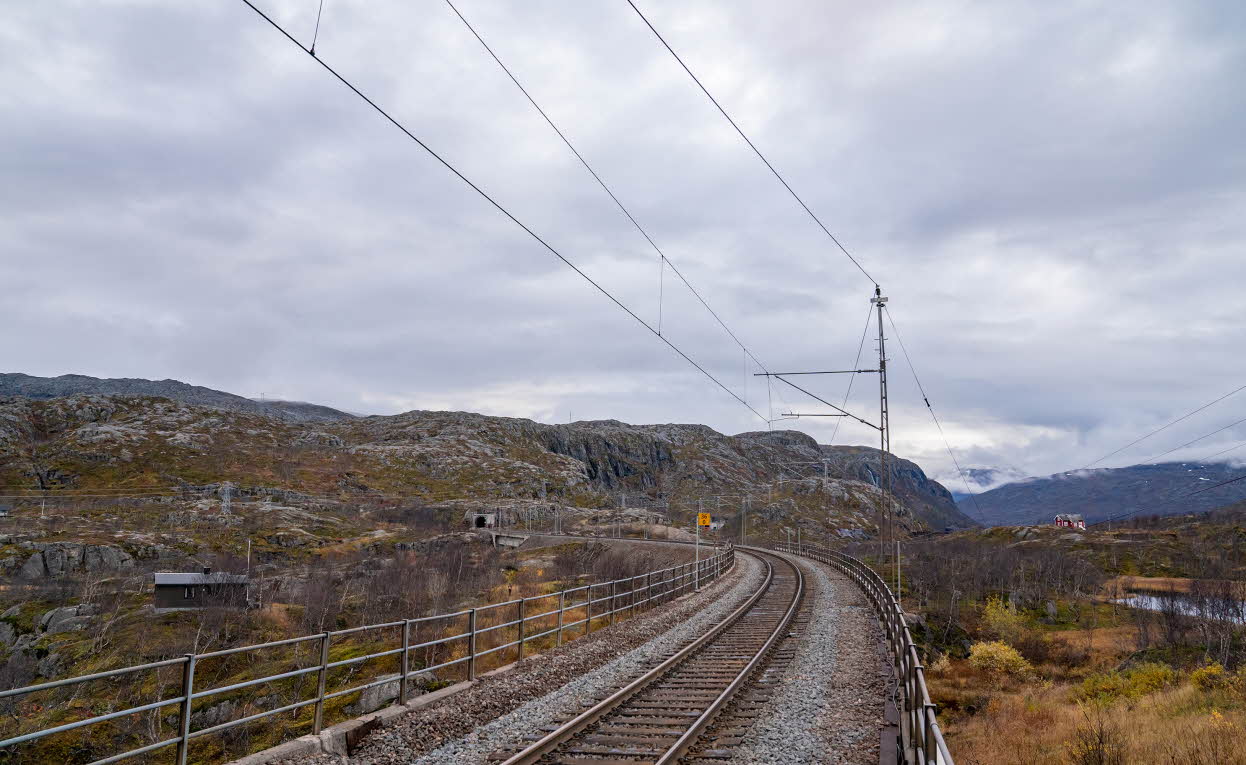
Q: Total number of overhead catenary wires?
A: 3